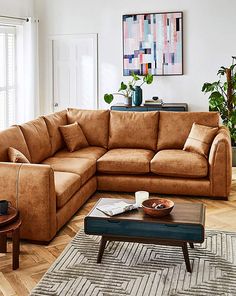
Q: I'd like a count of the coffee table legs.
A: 3